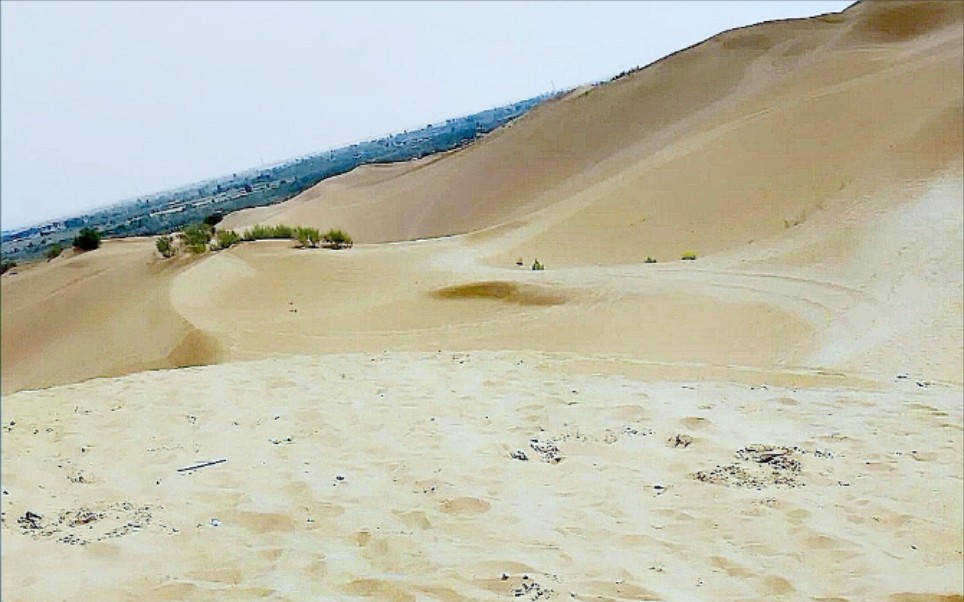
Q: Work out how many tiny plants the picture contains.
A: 4